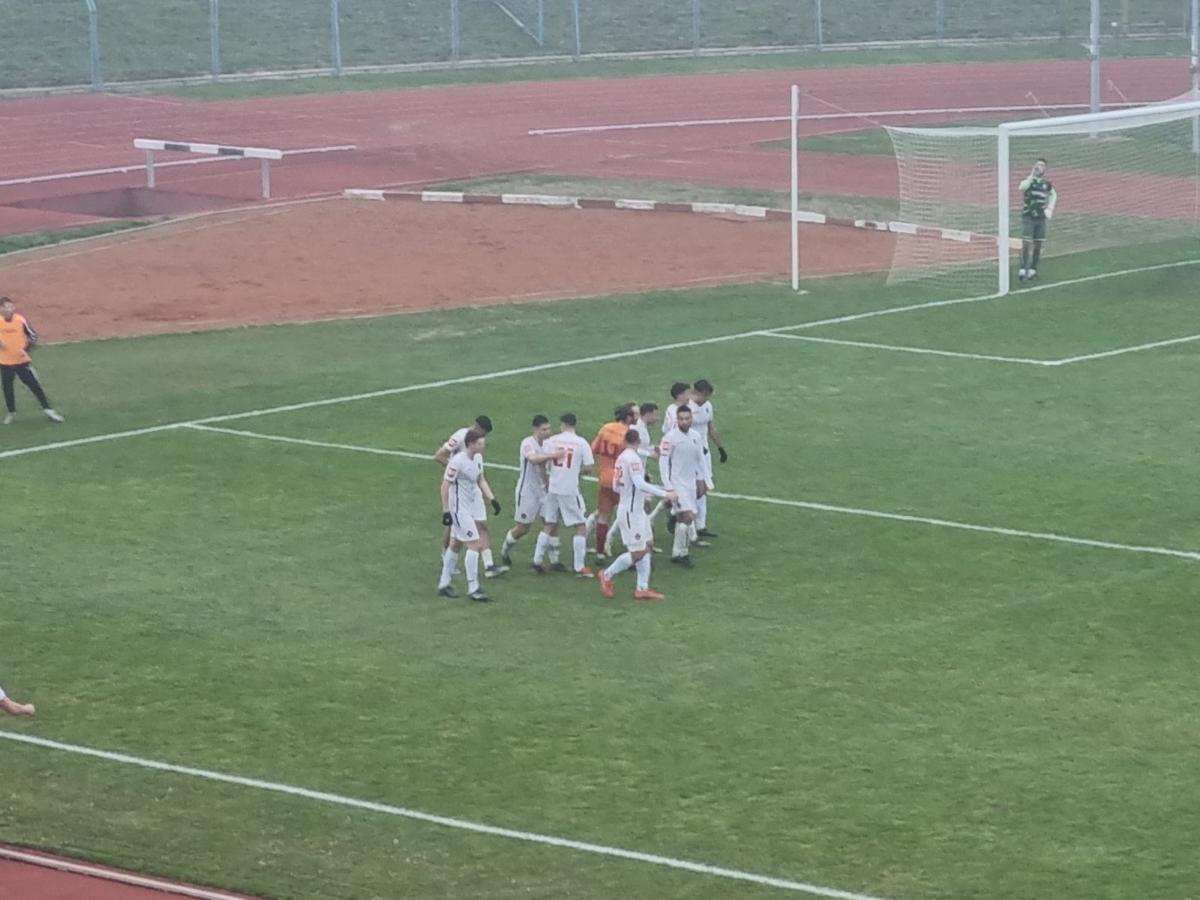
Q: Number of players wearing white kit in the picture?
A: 9